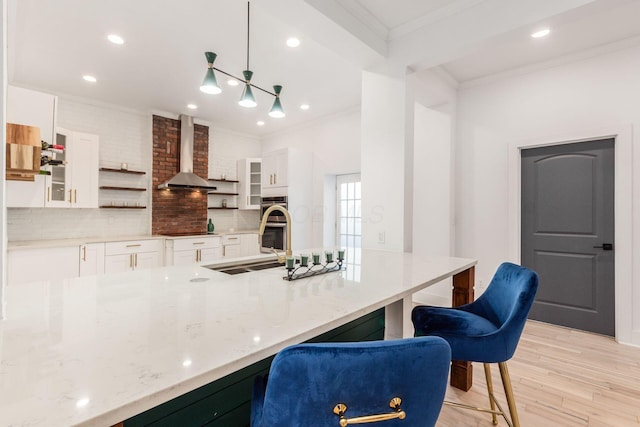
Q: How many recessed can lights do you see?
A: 8